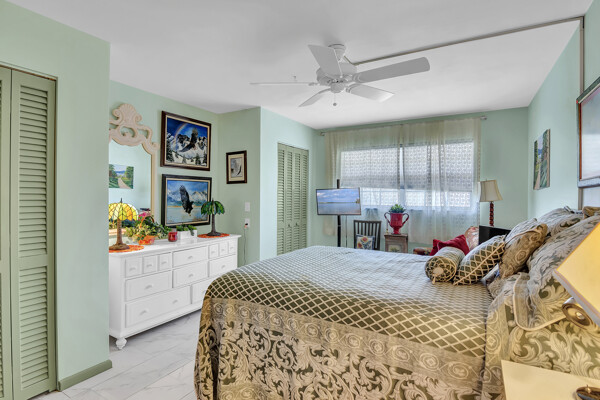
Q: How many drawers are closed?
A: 12